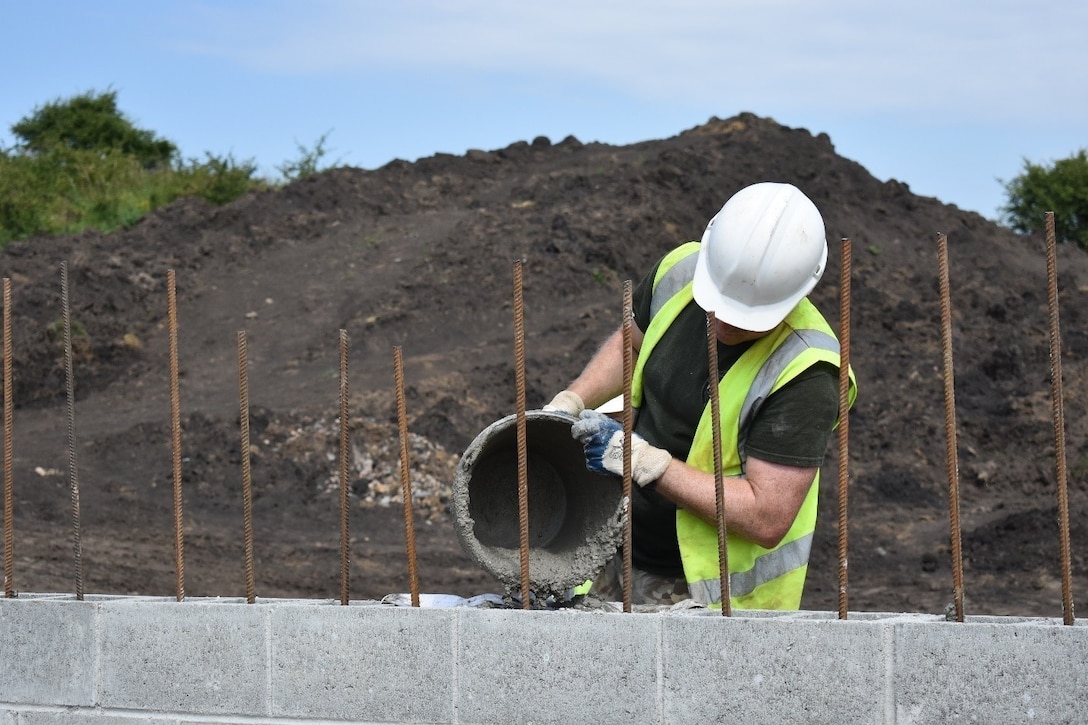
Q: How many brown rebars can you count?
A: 11